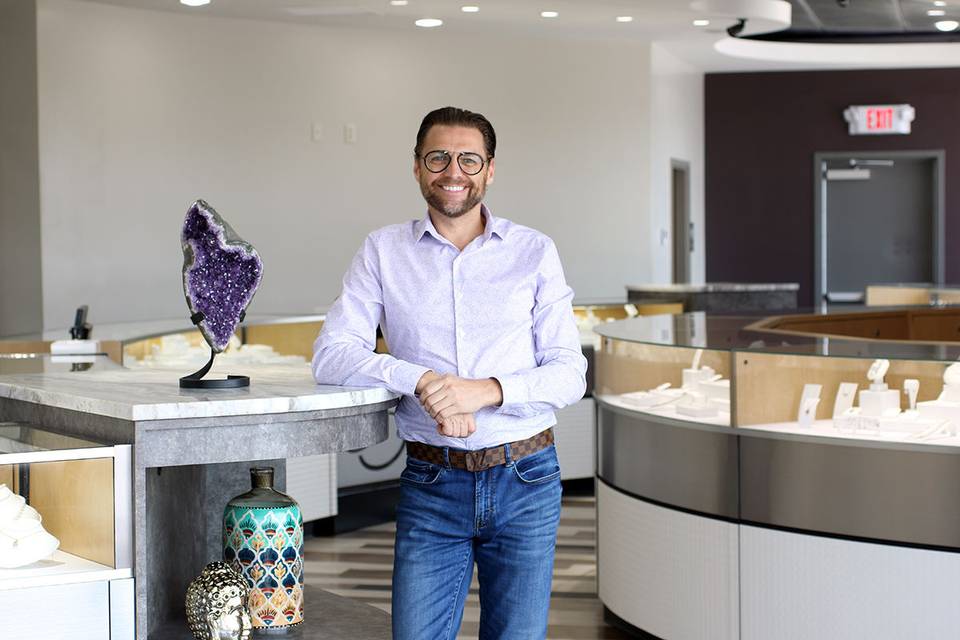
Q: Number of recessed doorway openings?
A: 2